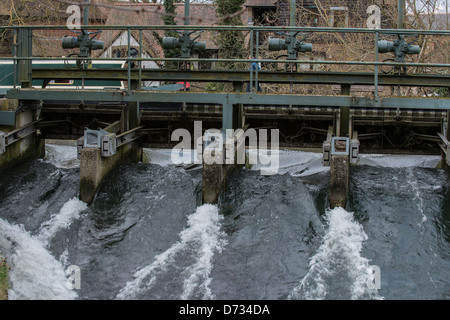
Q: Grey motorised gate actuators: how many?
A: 4